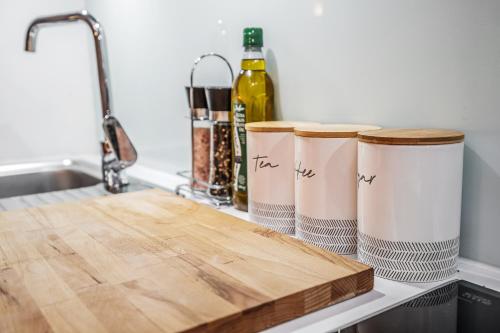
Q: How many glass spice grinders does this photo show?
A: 2